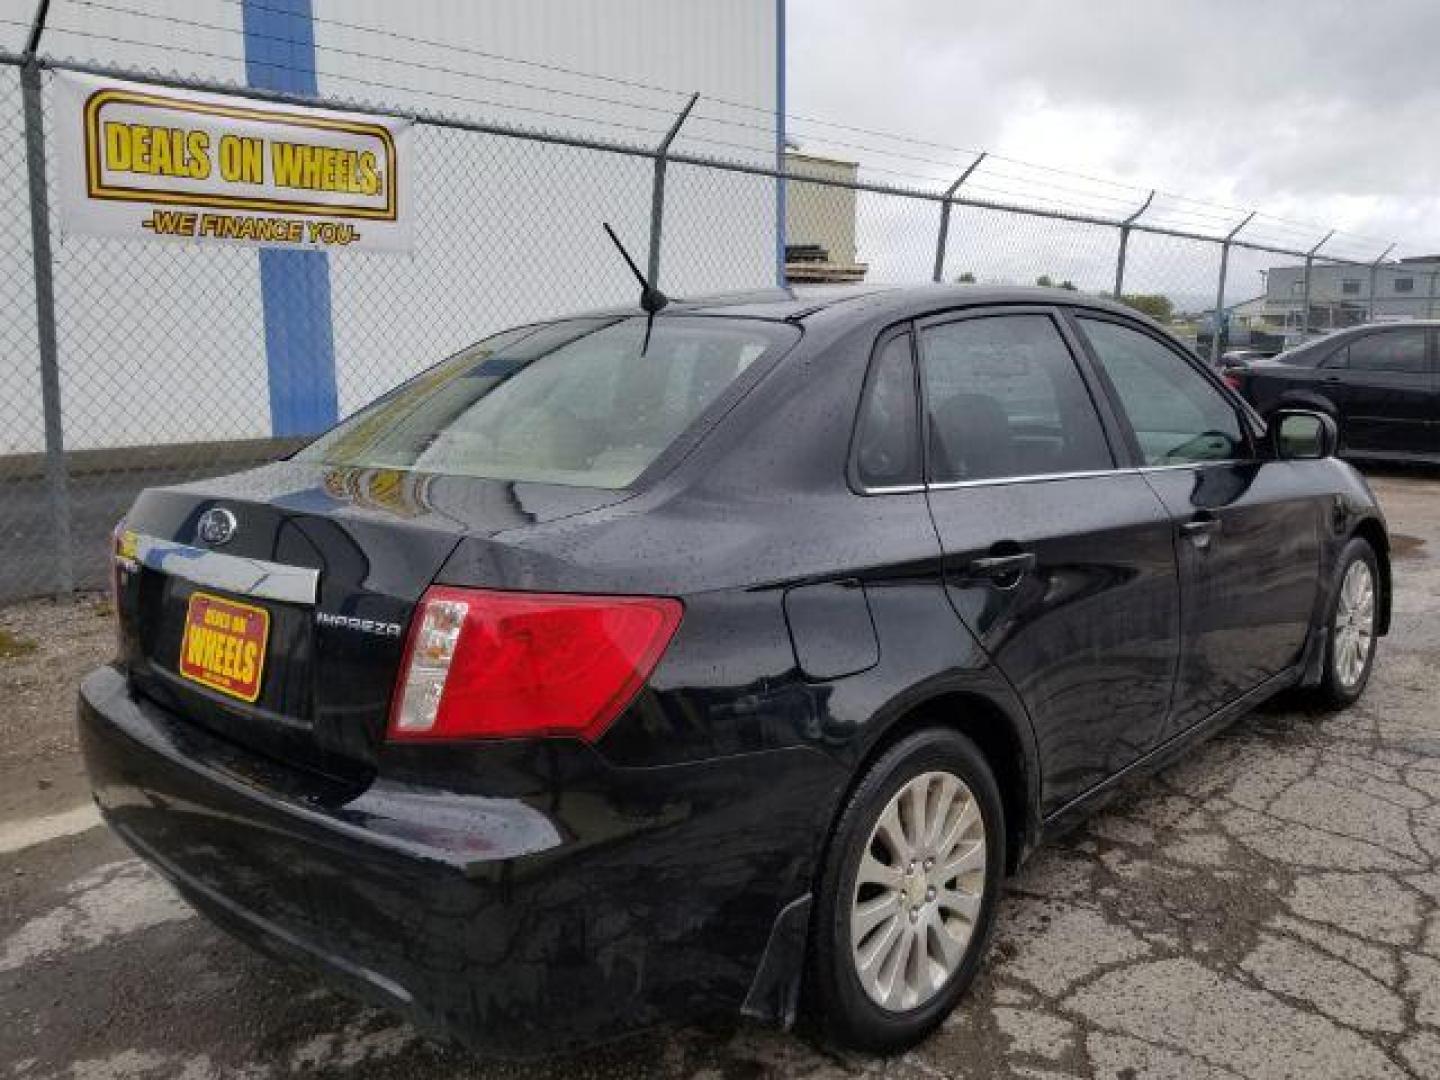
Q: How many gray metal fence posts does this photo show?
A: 7